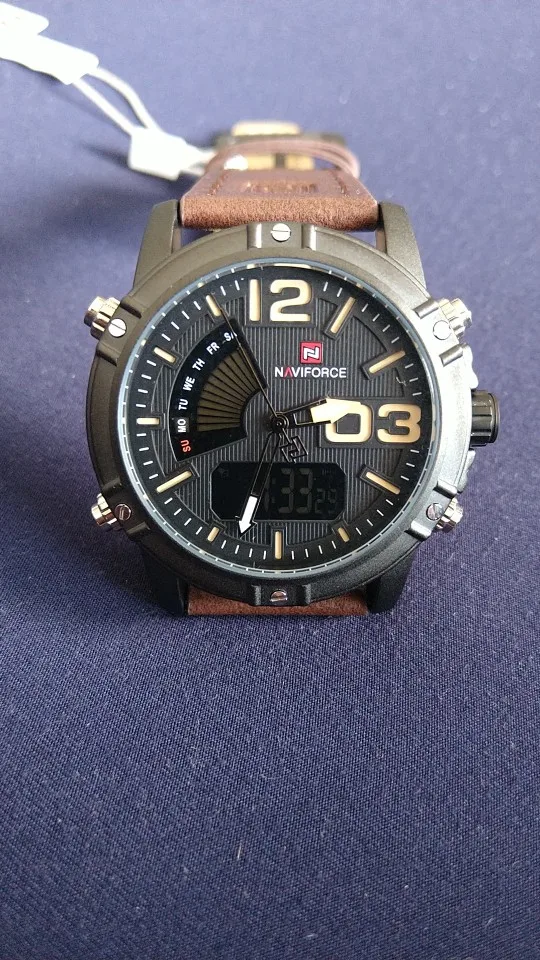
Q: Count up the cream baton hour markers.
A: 10